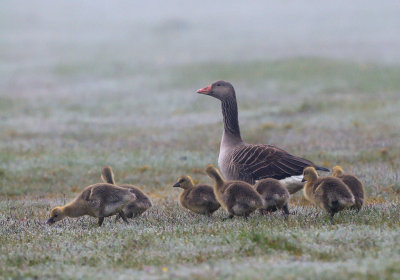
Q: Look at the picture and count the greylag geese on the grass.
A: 8